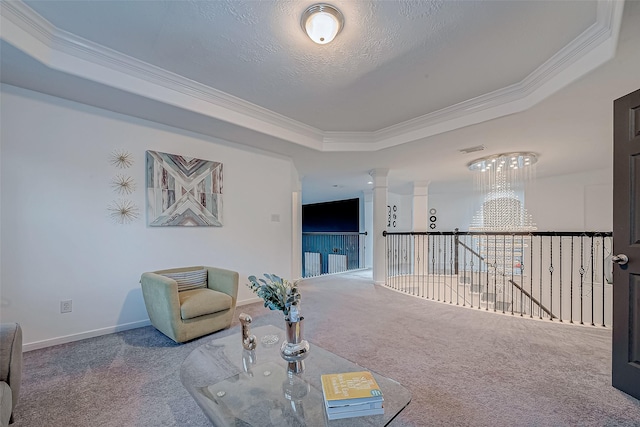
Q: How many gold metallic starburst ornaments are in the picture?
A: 3